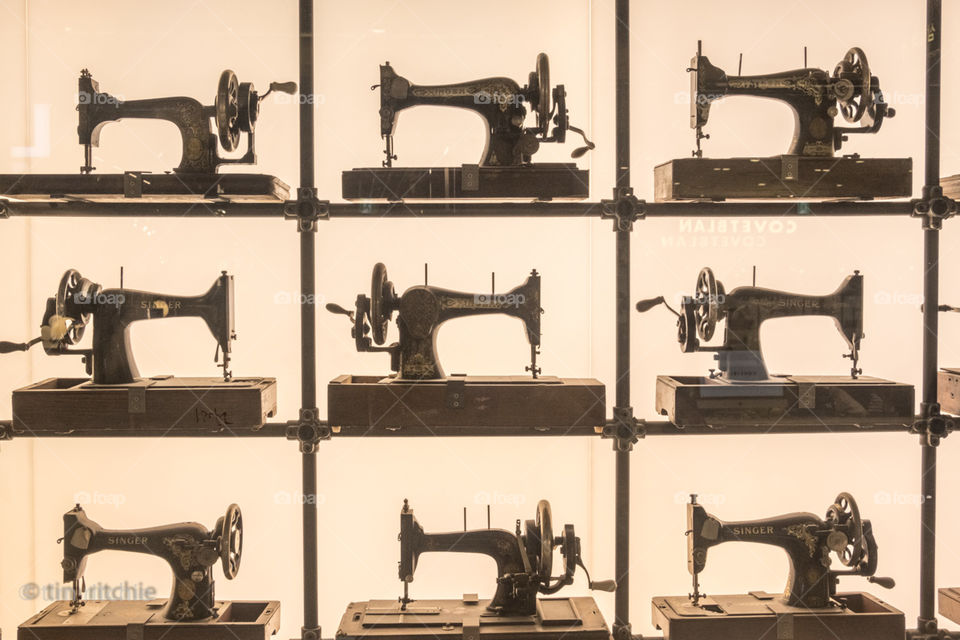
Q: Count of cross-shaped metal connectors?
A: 6